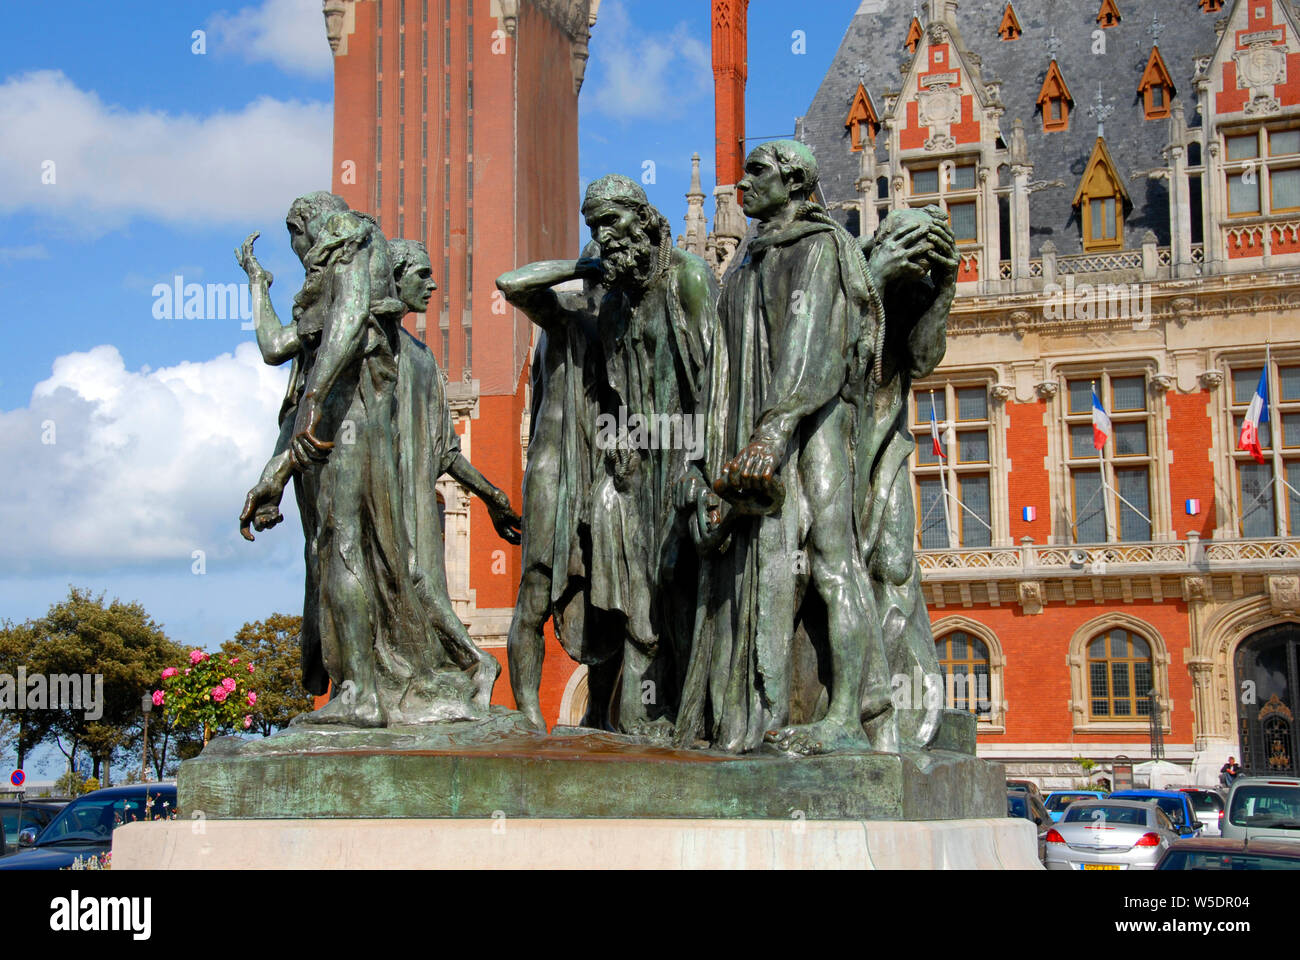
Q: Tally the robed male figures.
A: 6